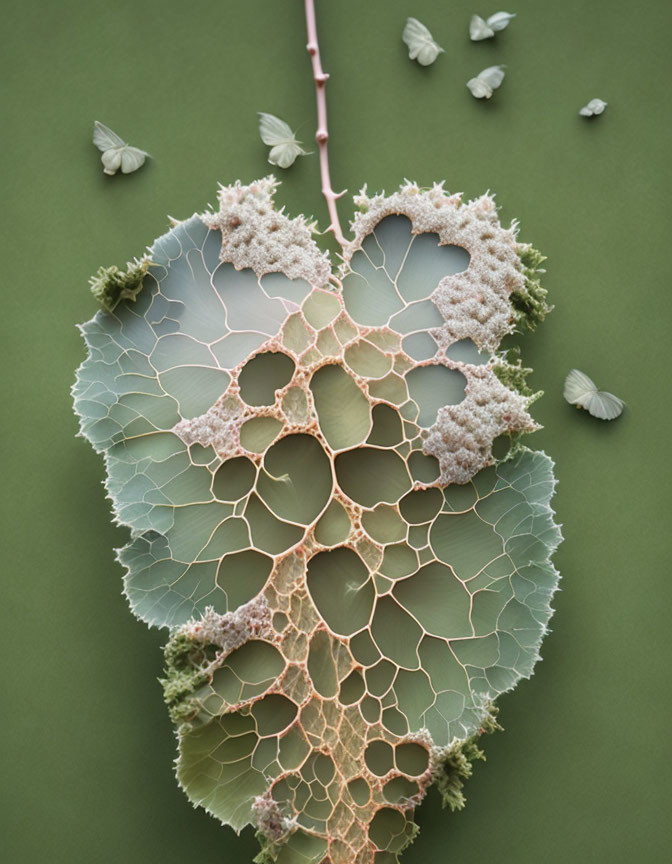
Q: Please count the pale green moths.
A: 7